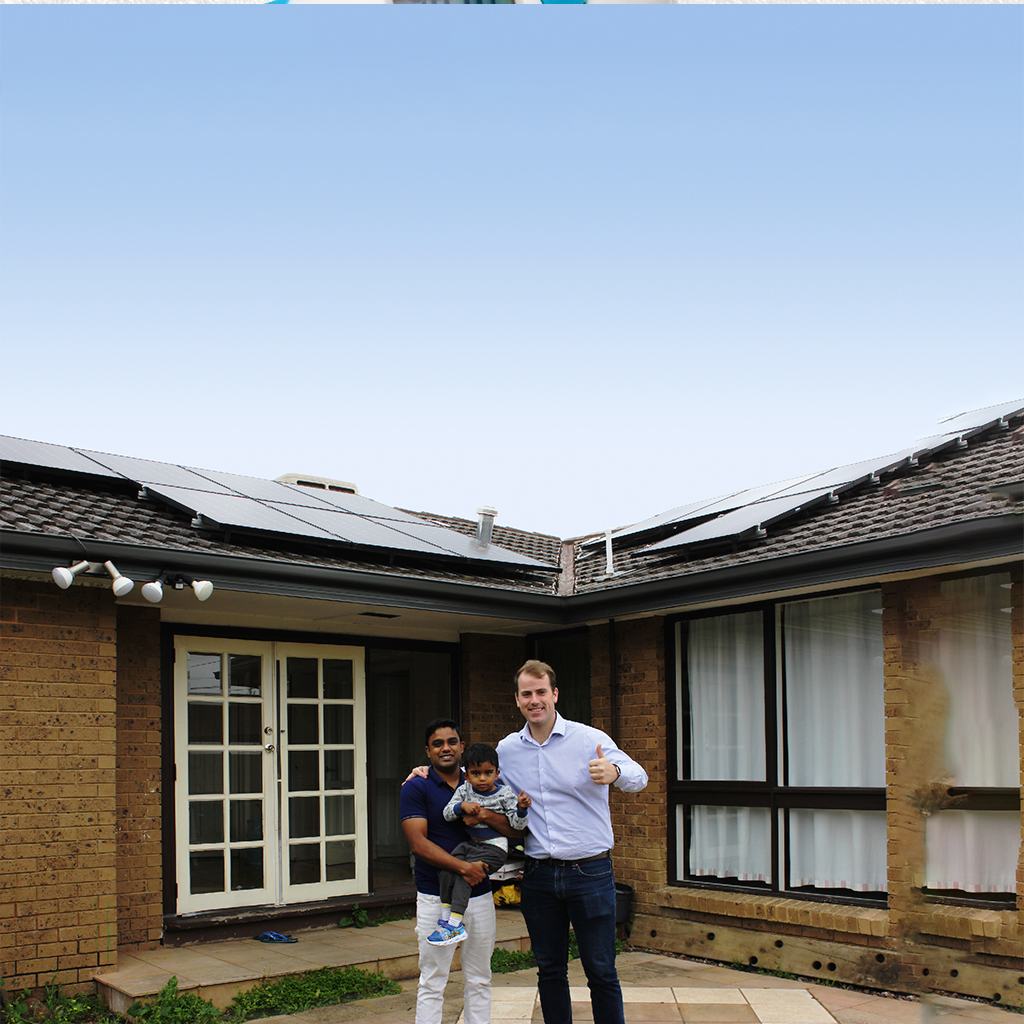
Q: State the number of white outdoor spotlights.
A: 4